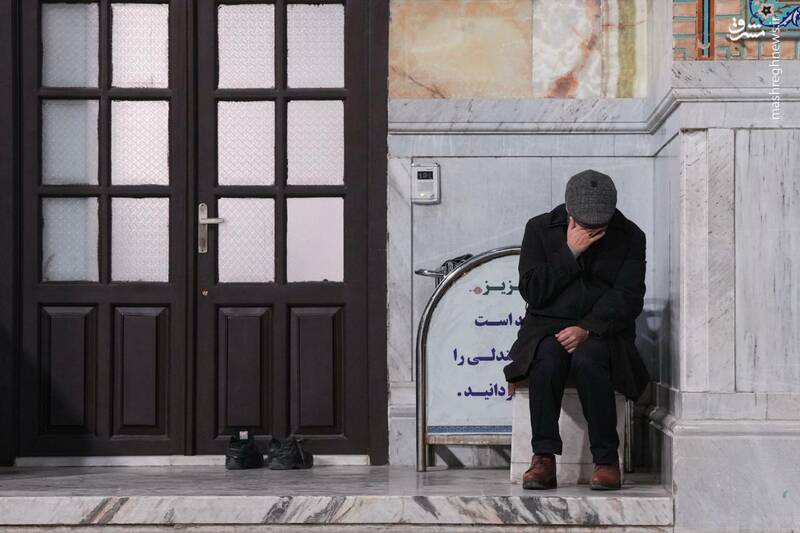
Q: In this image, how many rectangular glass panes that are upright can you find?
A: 12